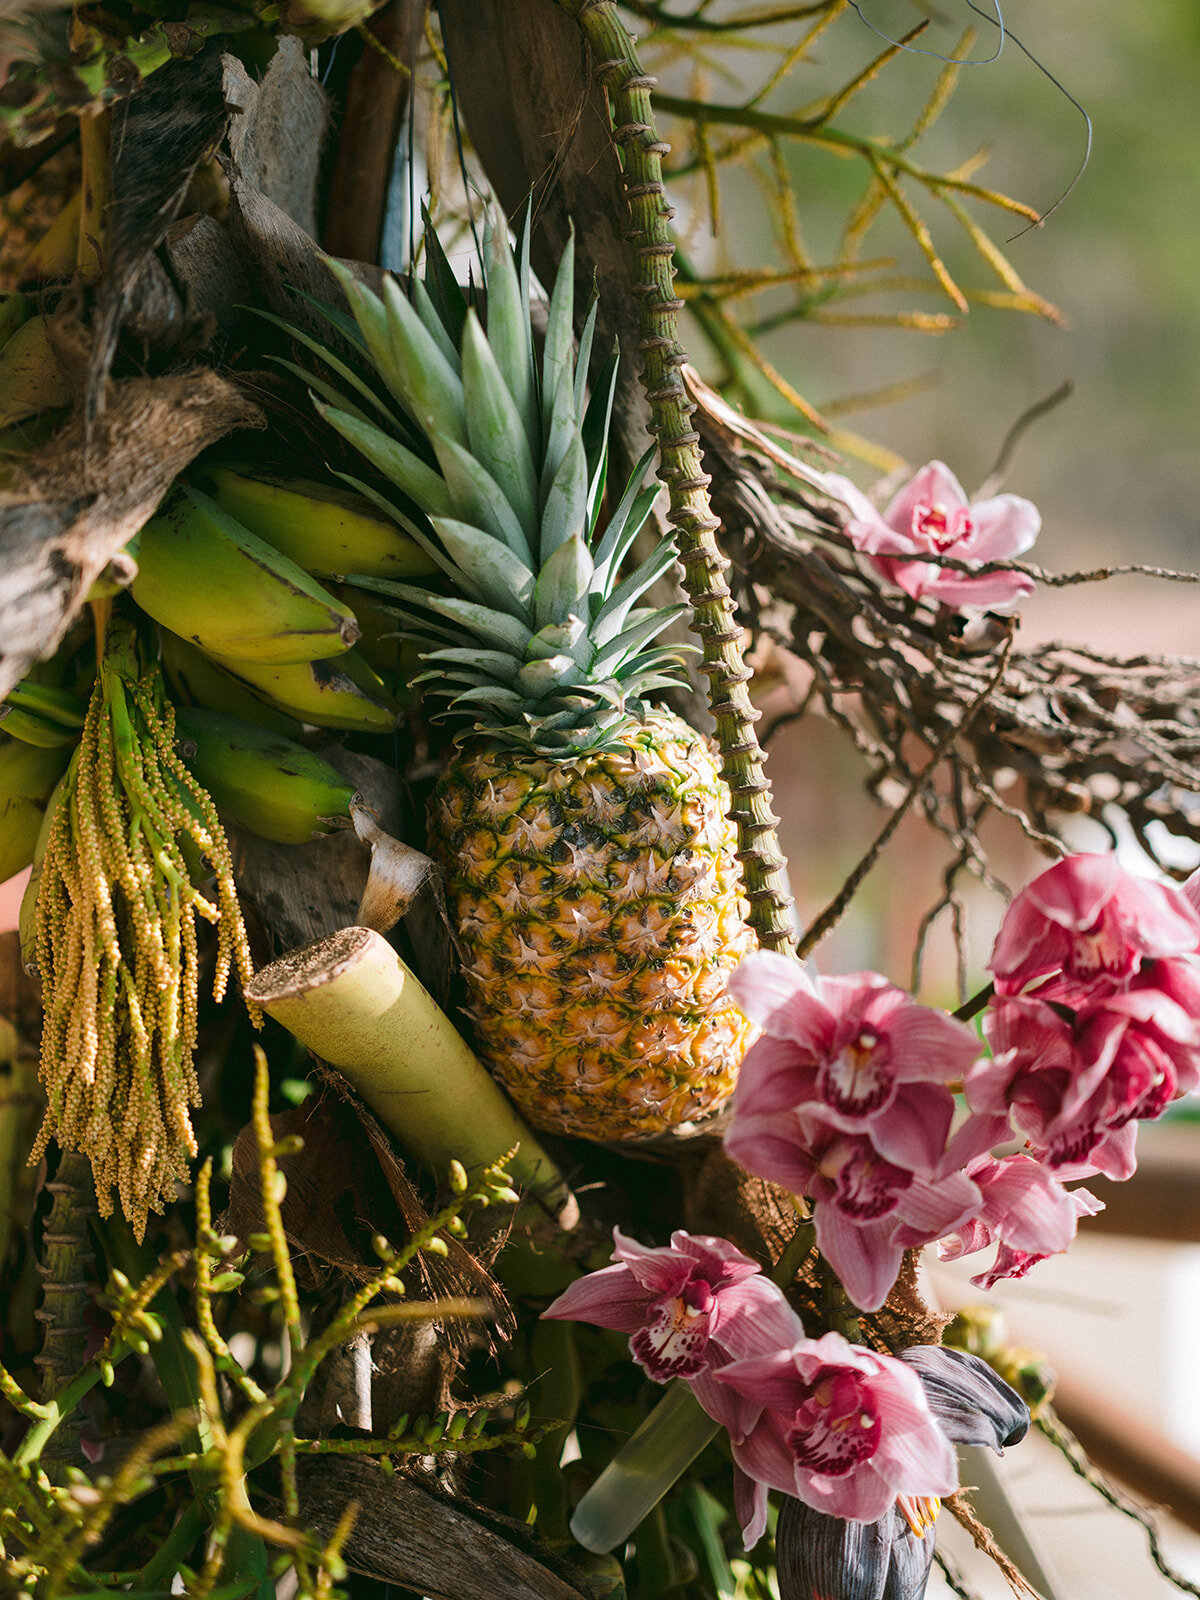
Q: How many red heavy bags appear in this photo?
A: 0